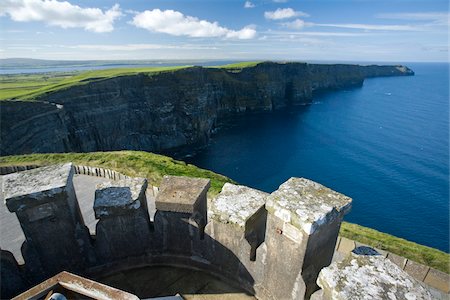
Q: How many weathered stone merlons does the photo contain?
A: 6